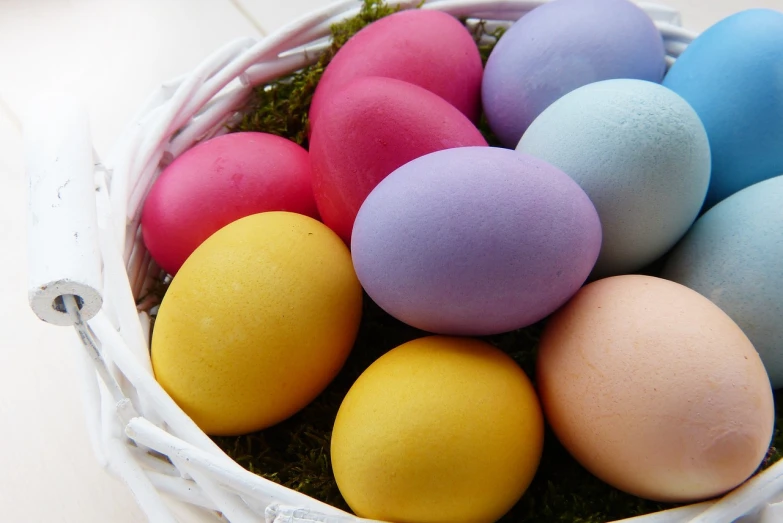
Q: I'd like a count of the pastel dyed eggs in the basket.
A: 11